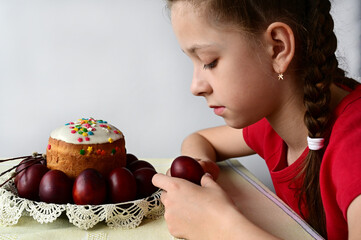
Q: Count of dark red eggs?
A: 9